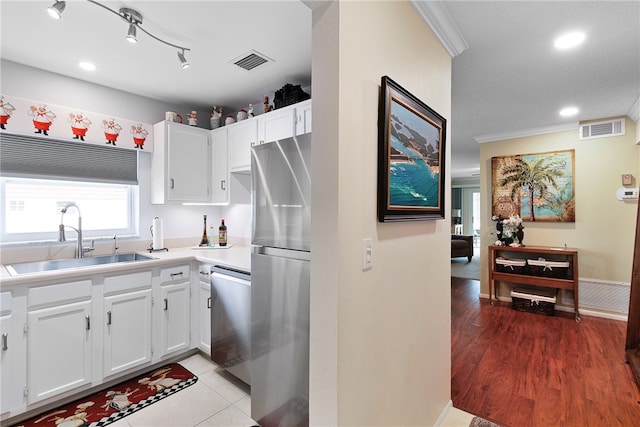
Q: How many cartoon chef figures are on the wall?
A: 5